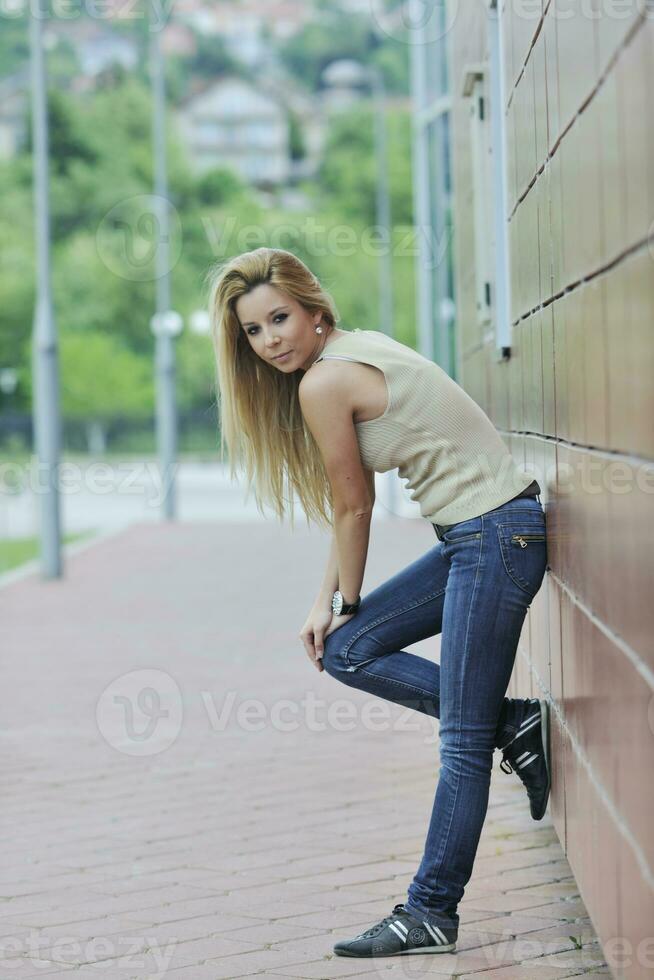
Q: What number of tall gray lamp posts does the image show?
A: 3